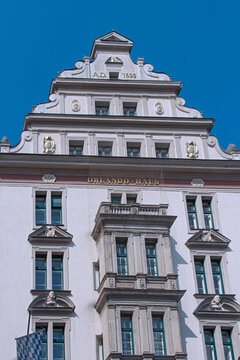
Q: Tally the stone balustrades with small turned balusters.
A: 1